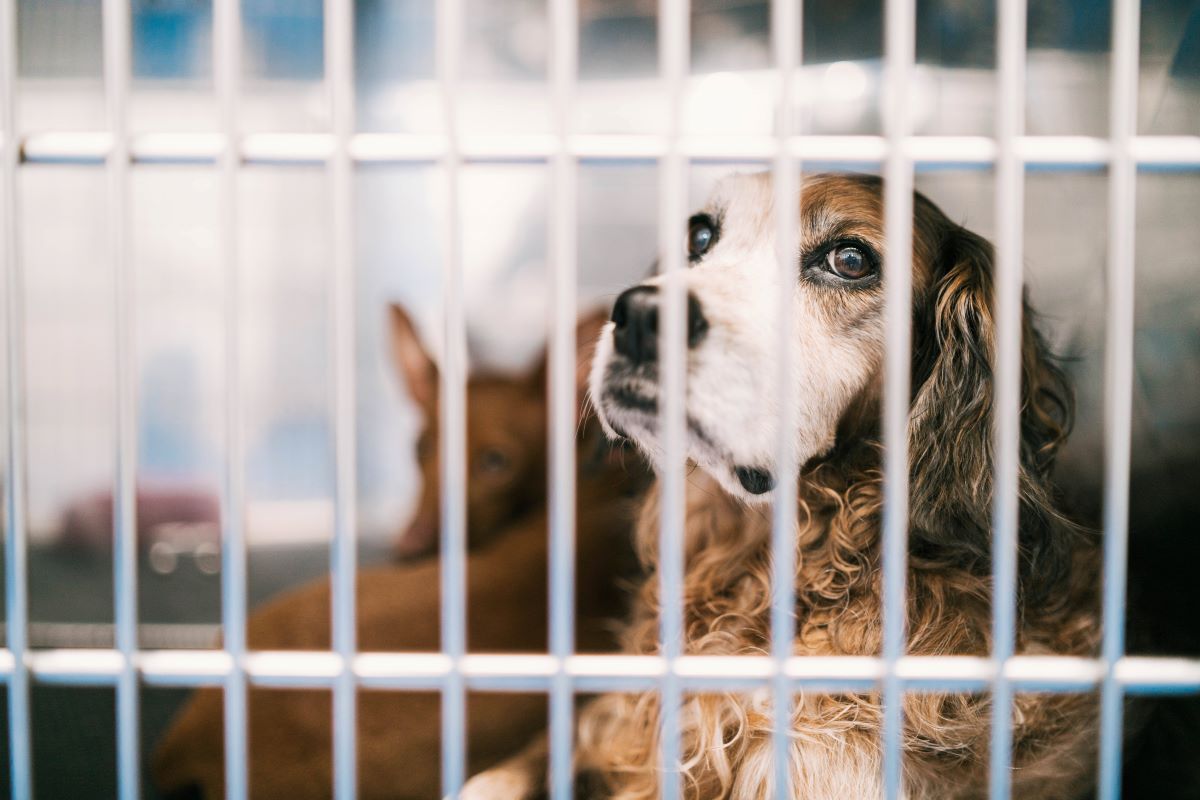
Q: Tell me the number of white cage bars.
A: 13